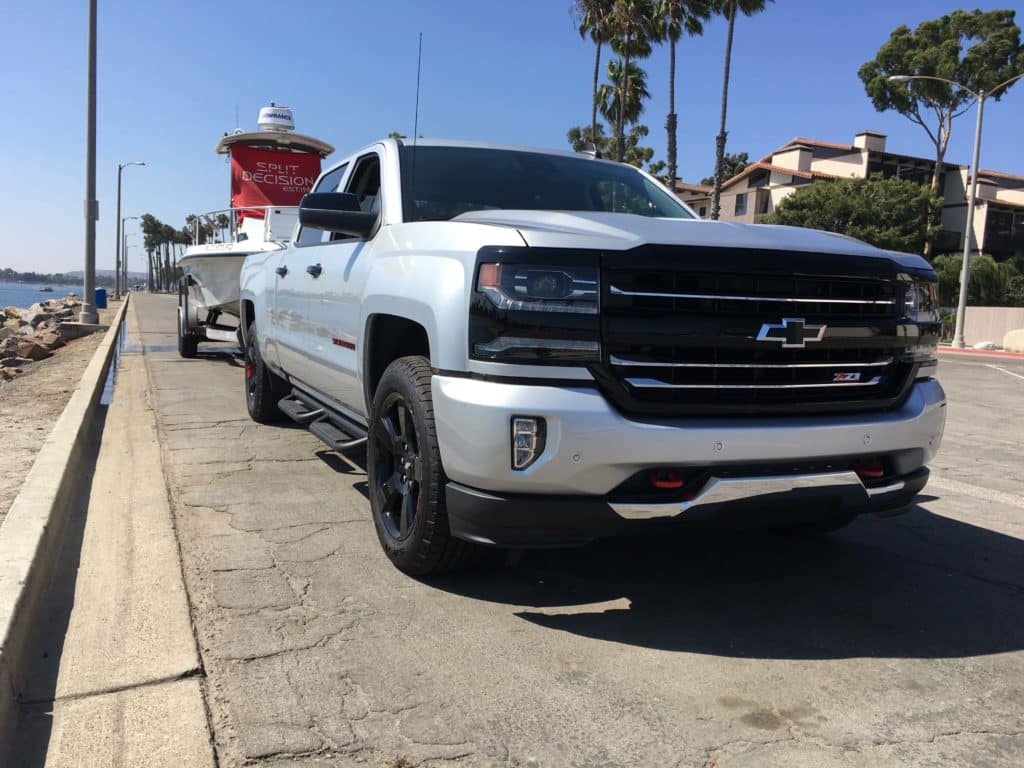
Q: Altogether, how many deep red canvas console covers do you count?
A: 1